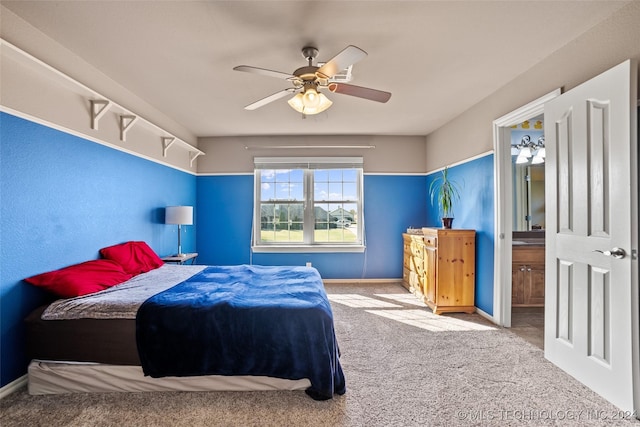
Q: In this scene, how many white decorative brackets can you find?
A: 4